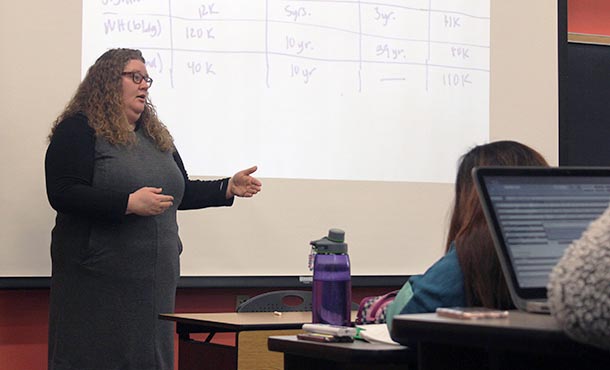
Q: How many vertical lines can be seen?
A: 4